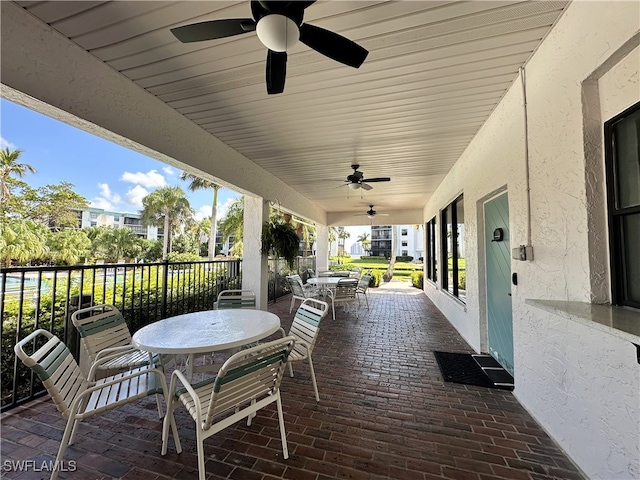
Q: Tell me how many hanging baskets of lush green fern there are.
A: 1